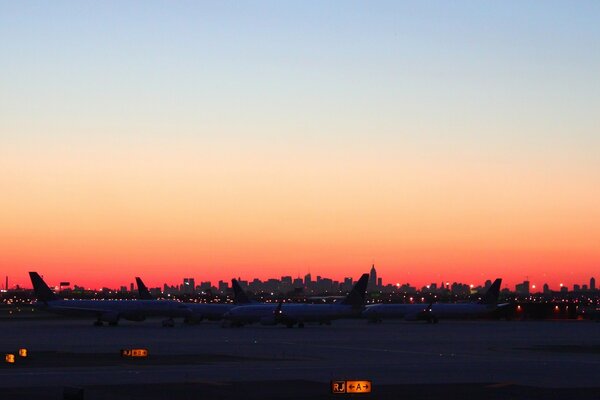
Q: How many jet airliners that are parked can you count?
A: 5